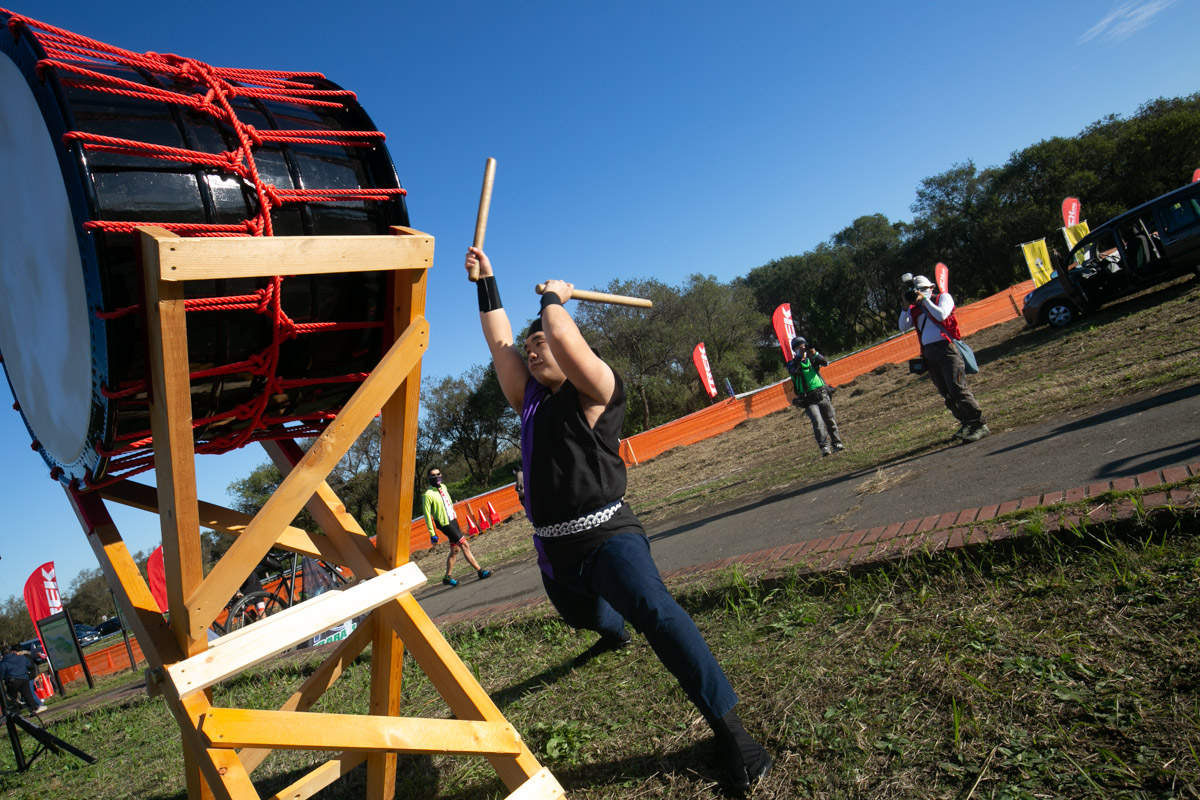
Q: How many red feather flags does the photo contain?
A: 7